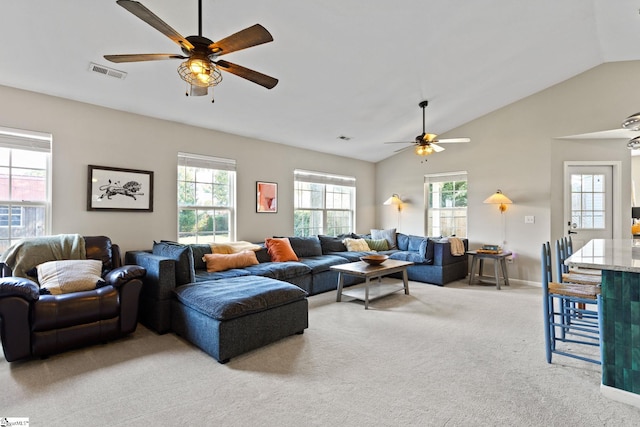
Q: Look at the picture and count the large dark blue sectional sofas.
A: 1